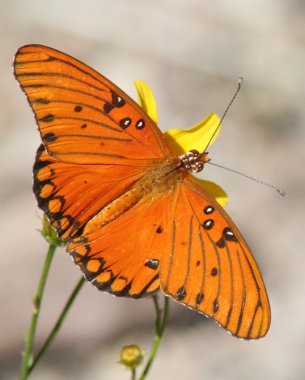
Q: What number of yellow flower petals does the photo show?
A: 3